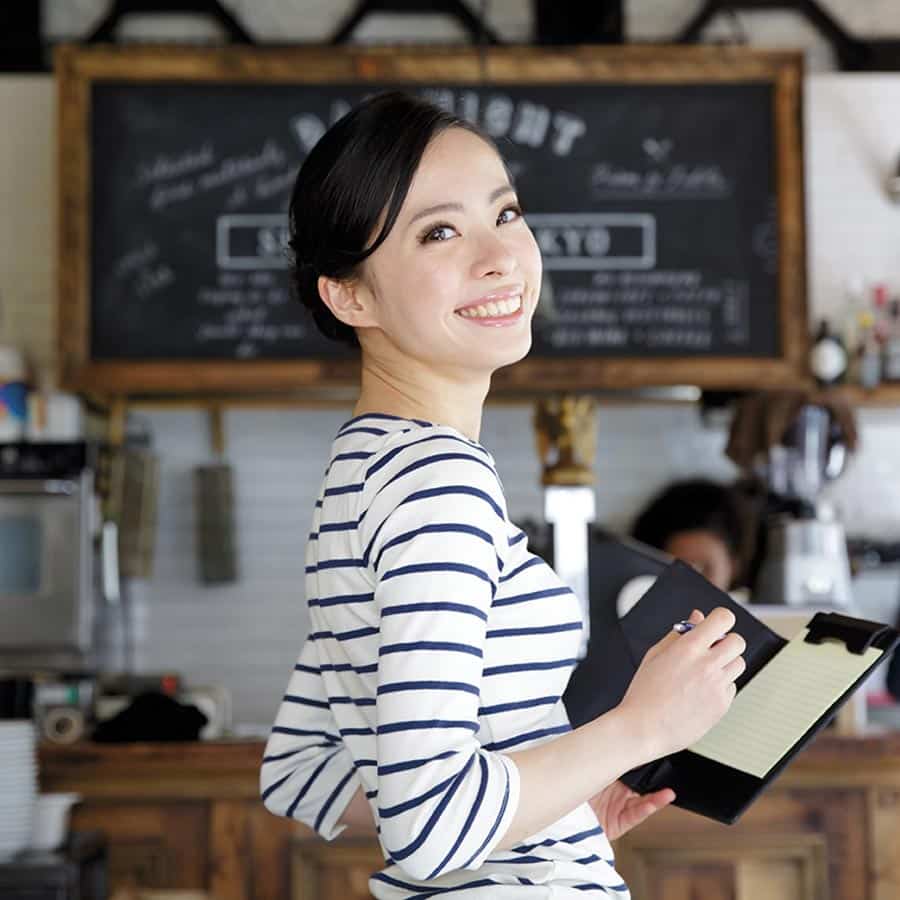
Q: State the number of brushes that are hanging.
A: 2